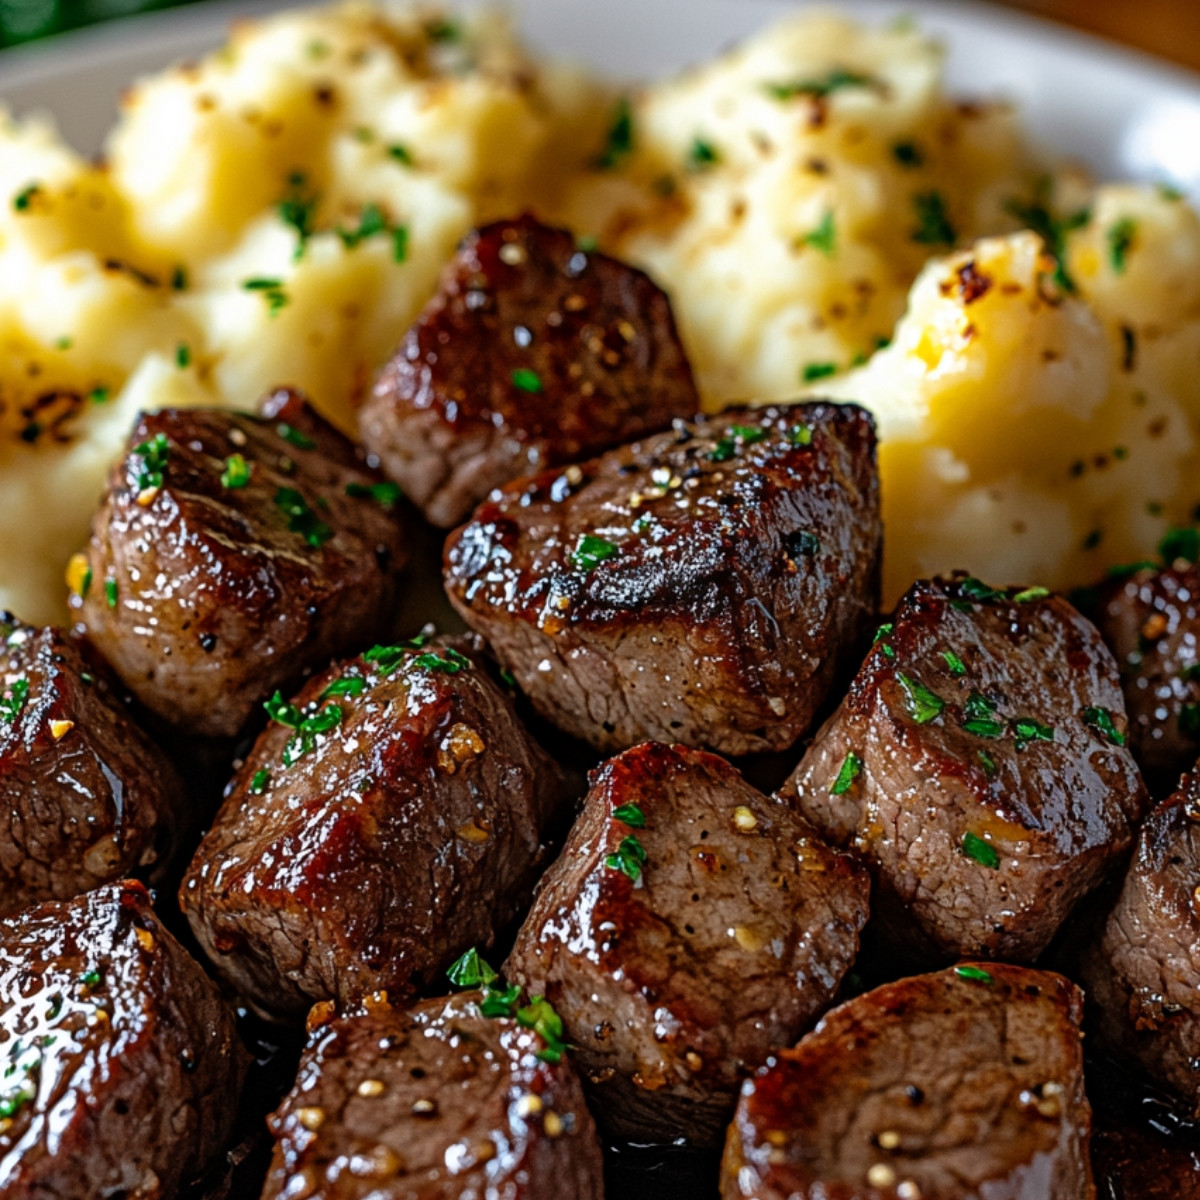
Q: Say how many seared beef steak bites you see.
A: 12